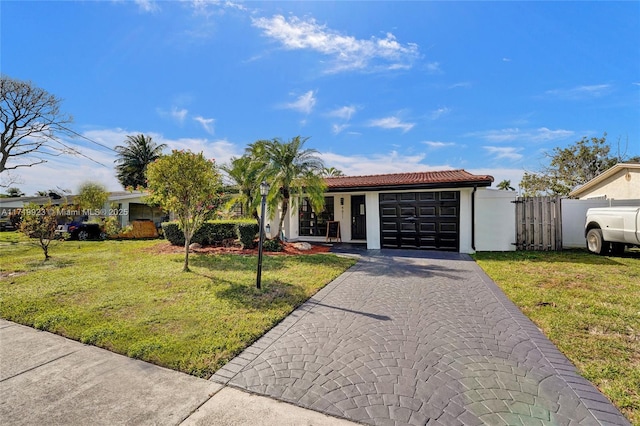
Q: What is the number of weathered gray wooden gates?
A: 1